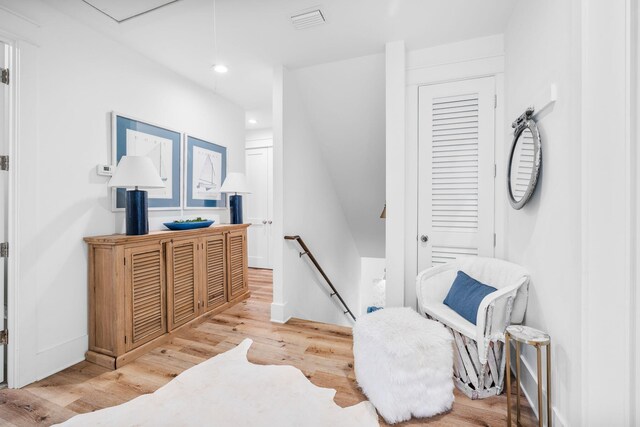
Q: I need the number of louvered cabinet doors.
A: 4